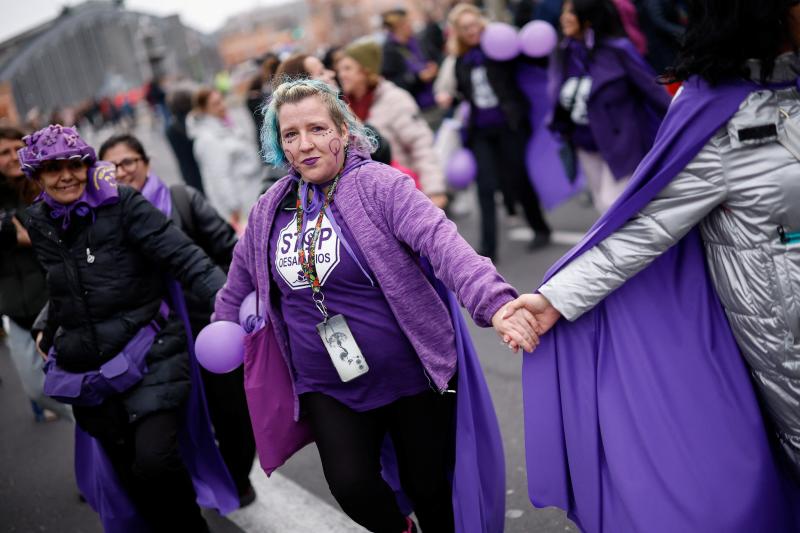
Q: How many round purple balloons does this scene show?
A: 5